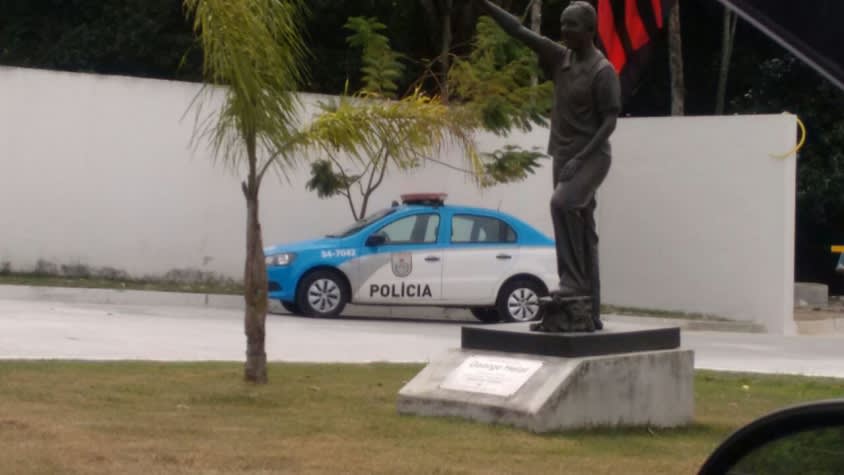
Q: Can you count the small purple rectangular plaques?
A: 0